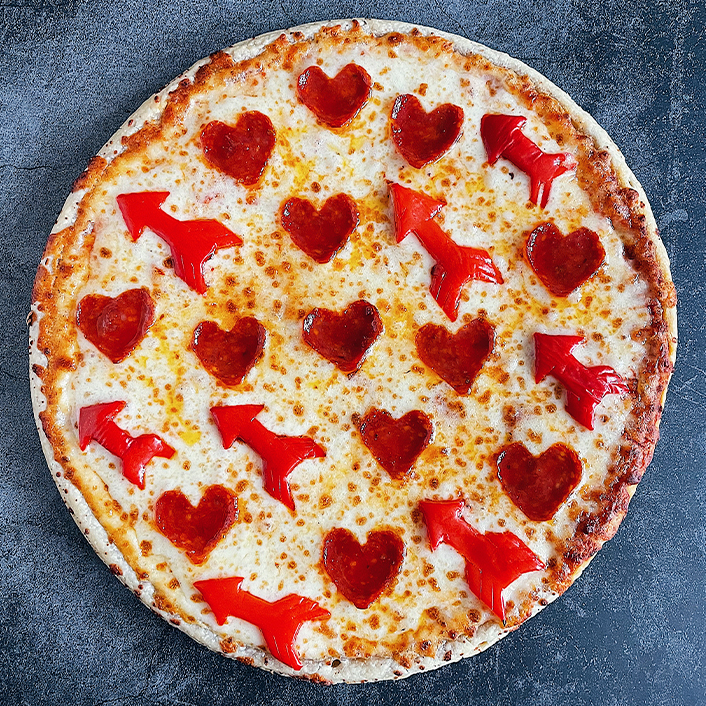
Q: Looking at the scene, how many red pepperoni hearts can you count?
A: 13